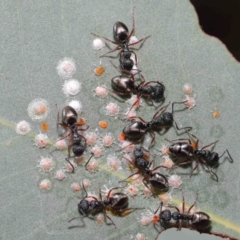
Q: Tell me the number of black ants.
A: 8